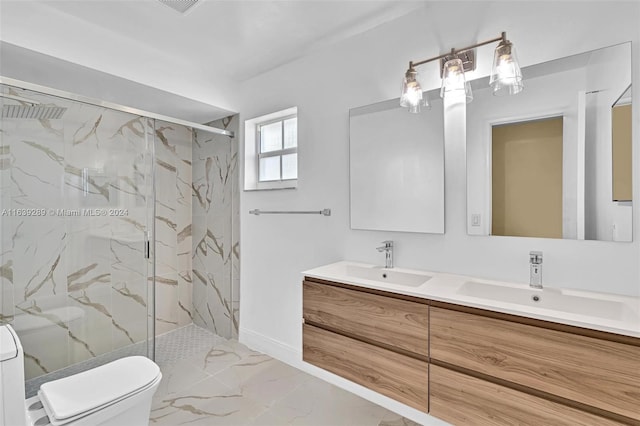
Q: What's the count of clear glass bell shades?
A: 3